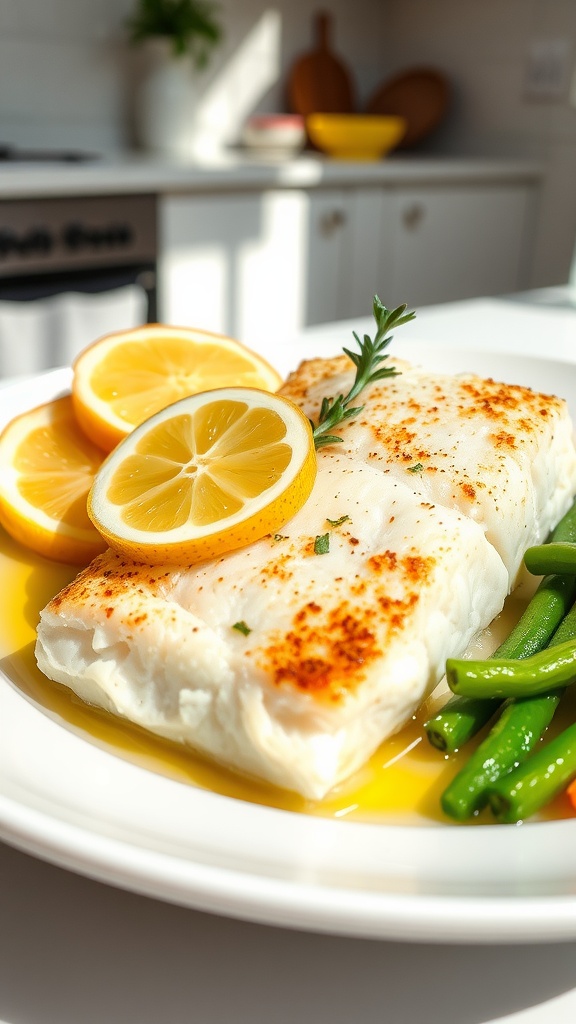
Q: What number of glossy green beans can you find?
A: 5